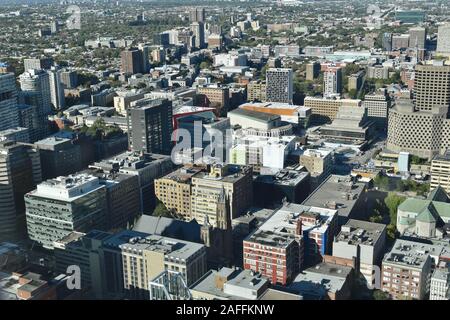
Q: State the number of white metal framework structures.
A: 1